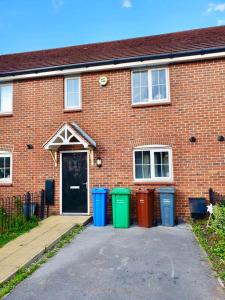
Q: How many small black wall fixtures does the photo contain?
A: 3